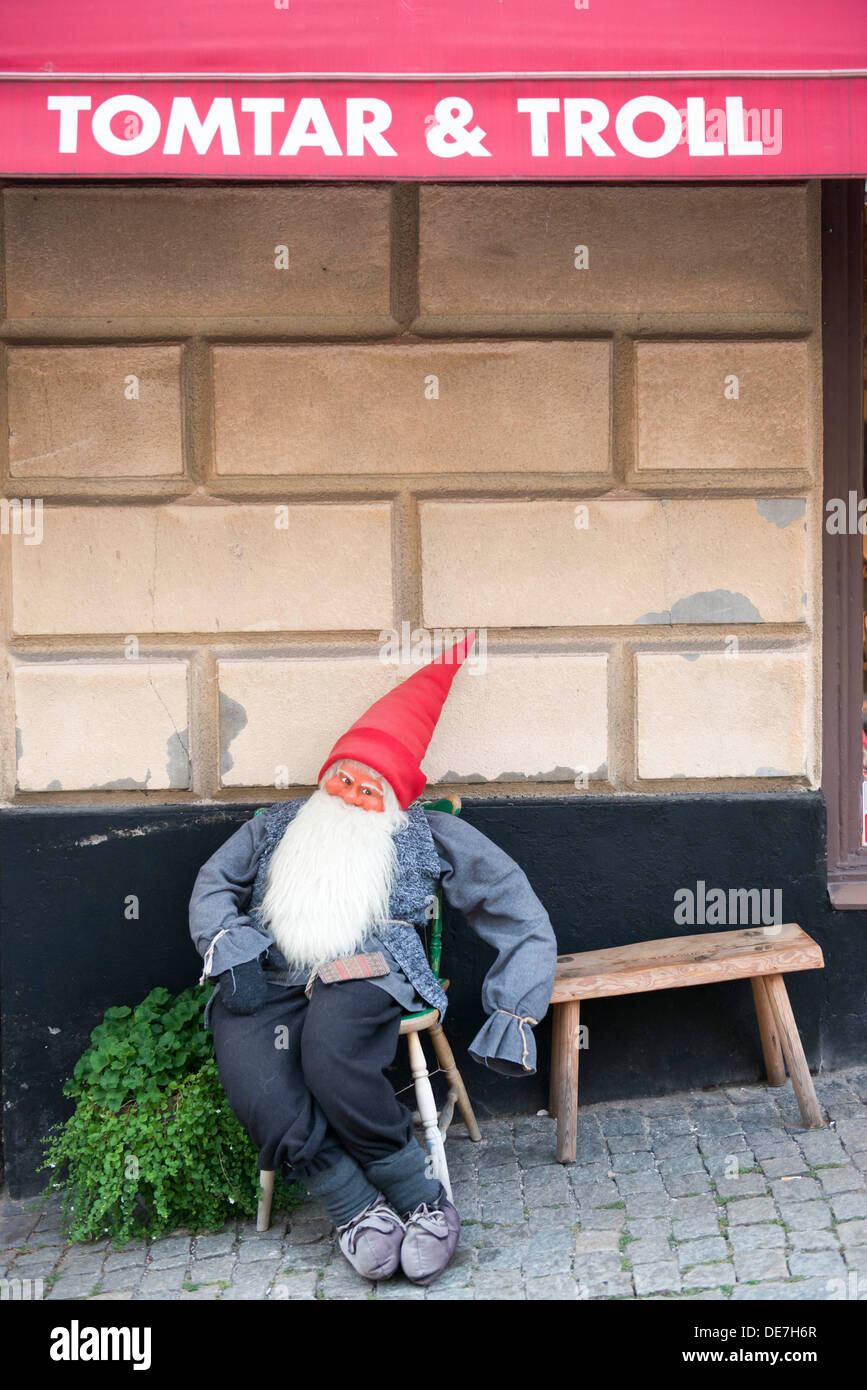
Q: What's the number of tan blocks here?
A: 10